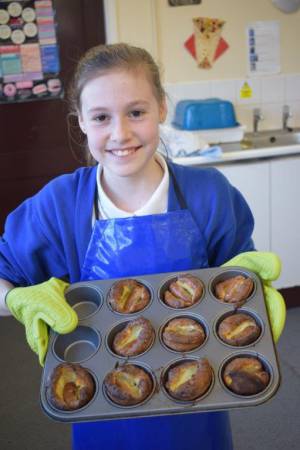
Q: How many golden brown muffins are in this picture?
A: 10